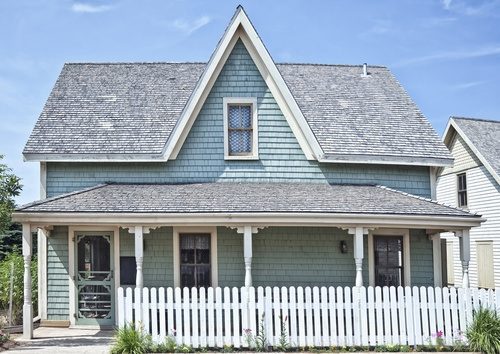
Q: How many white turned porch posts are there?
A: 5